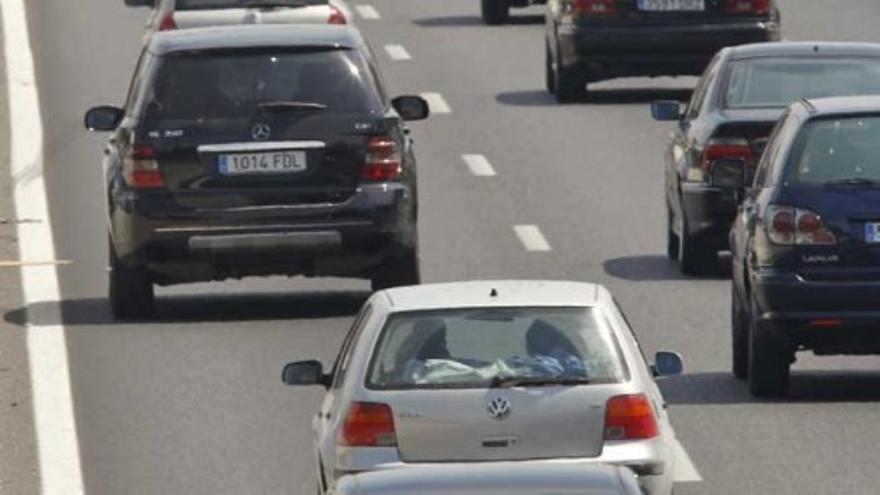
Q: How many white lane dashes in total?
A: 6